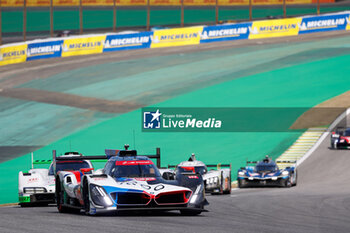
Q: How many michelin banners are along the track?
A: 8